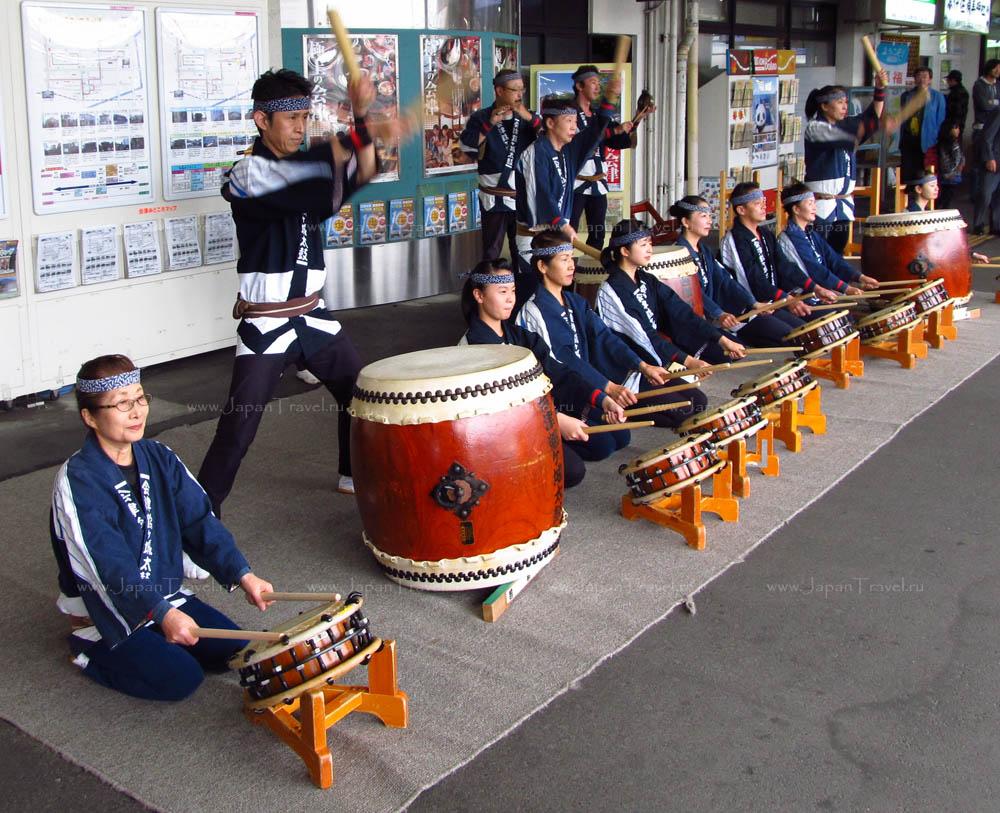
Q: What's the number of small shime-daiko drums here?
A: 7